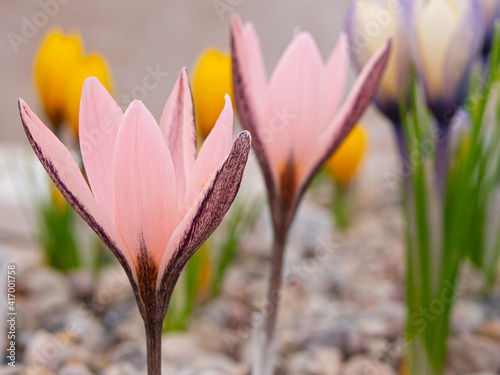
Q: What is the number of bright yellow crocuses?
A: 4